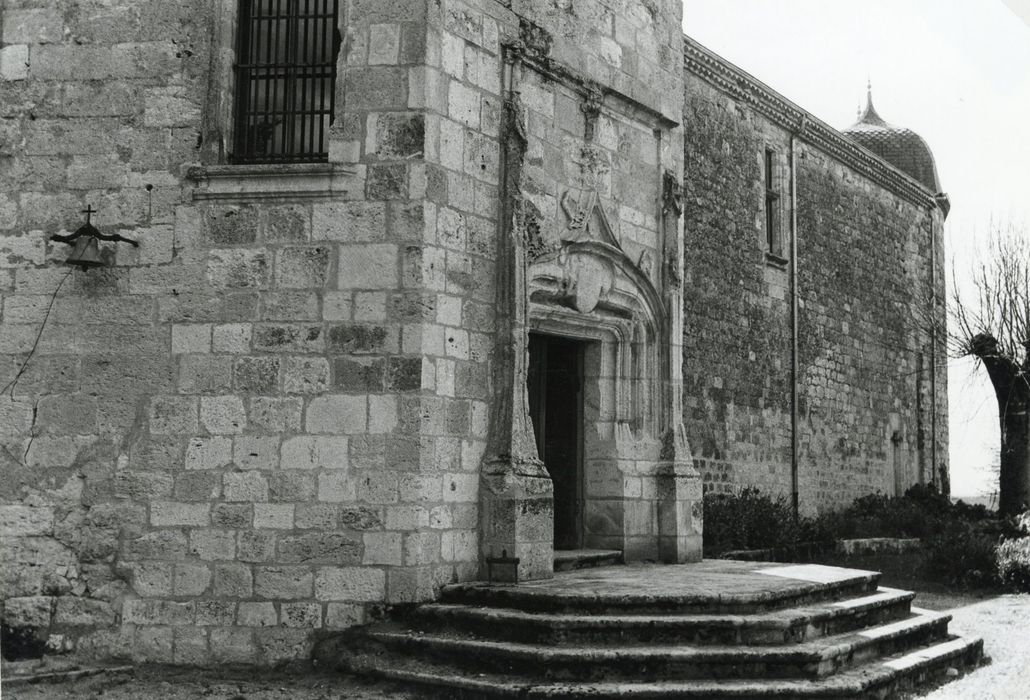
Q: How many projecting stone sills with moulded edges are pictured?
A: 2